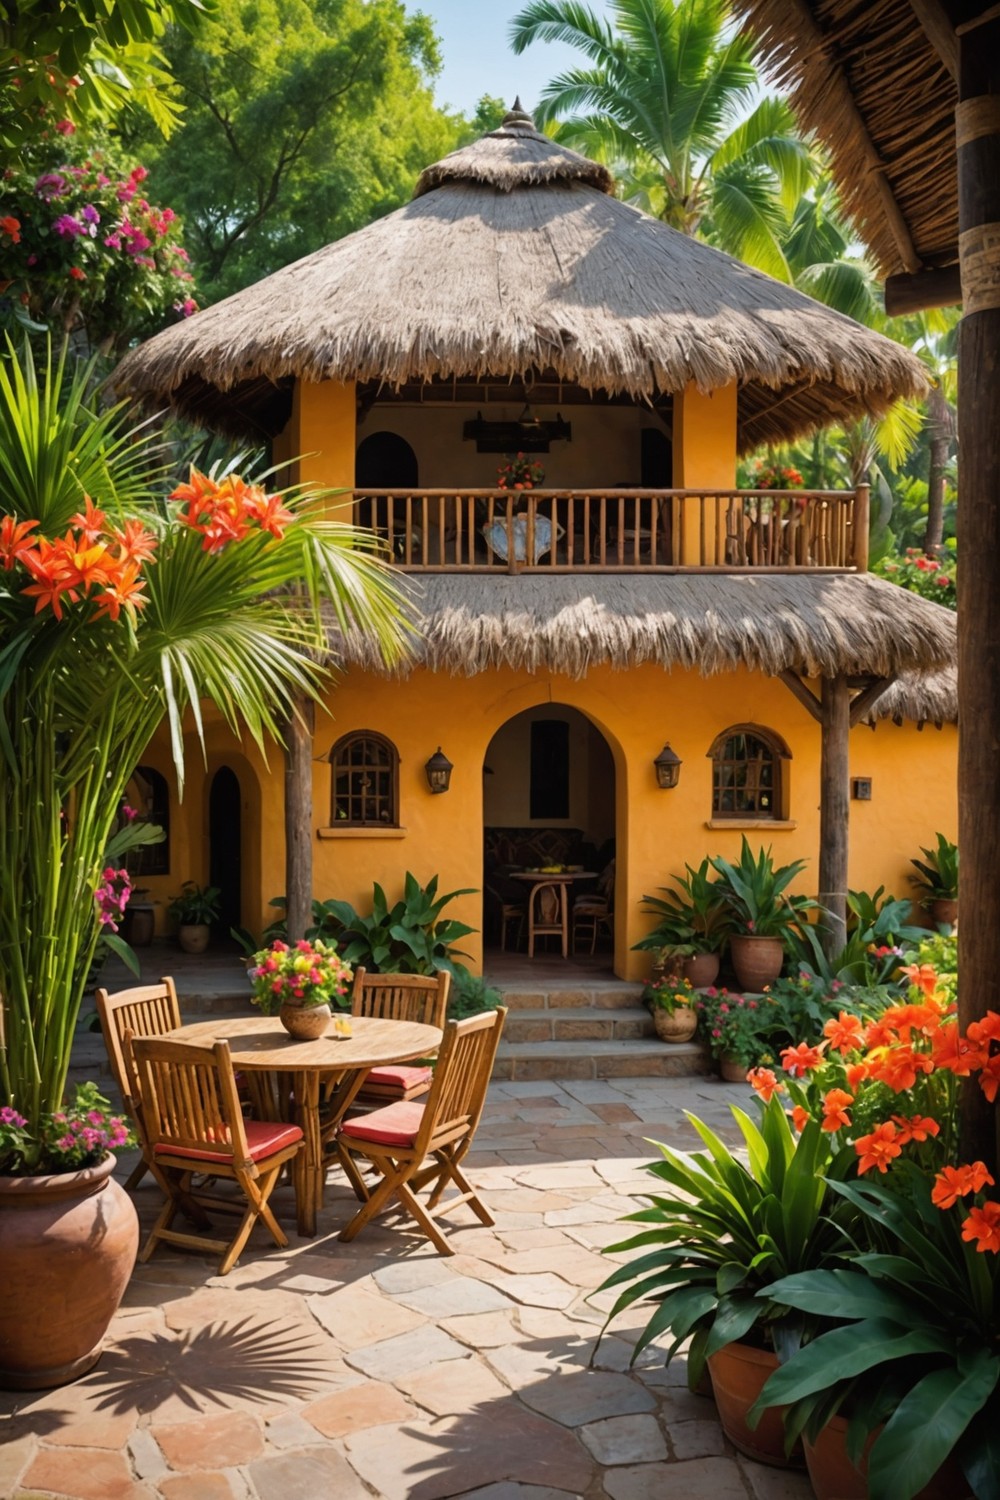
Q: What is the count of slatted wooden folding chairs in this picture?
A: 4